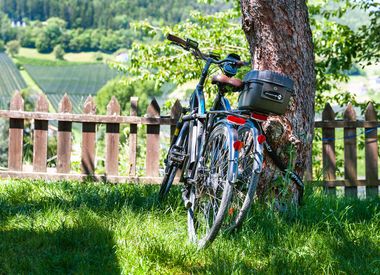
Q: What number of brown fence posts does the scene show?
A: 11